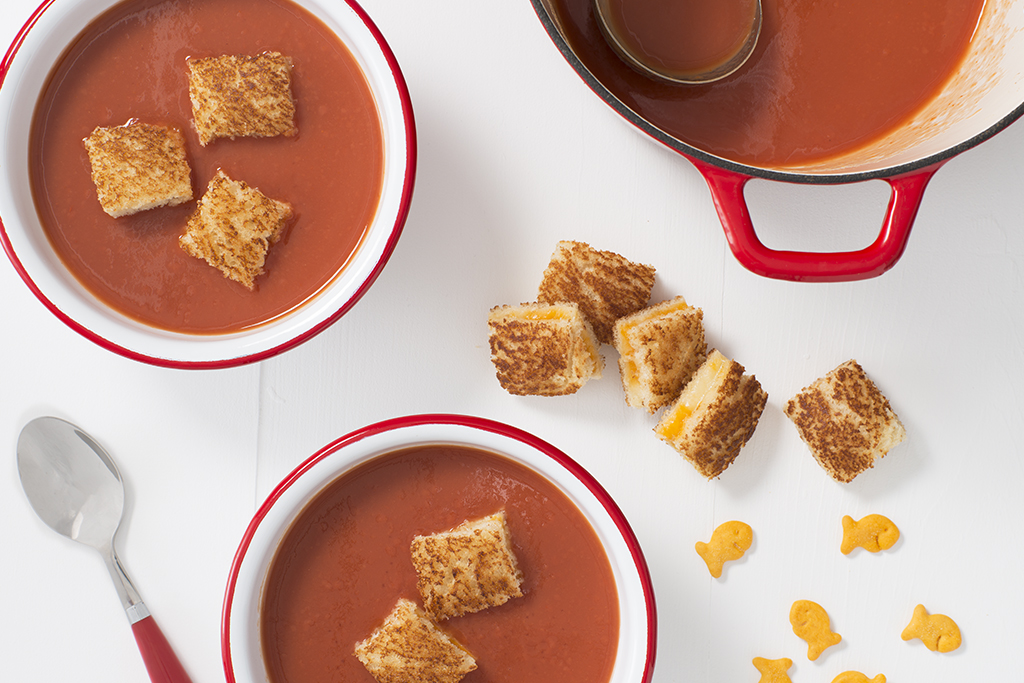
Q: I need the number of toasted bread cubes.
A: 10